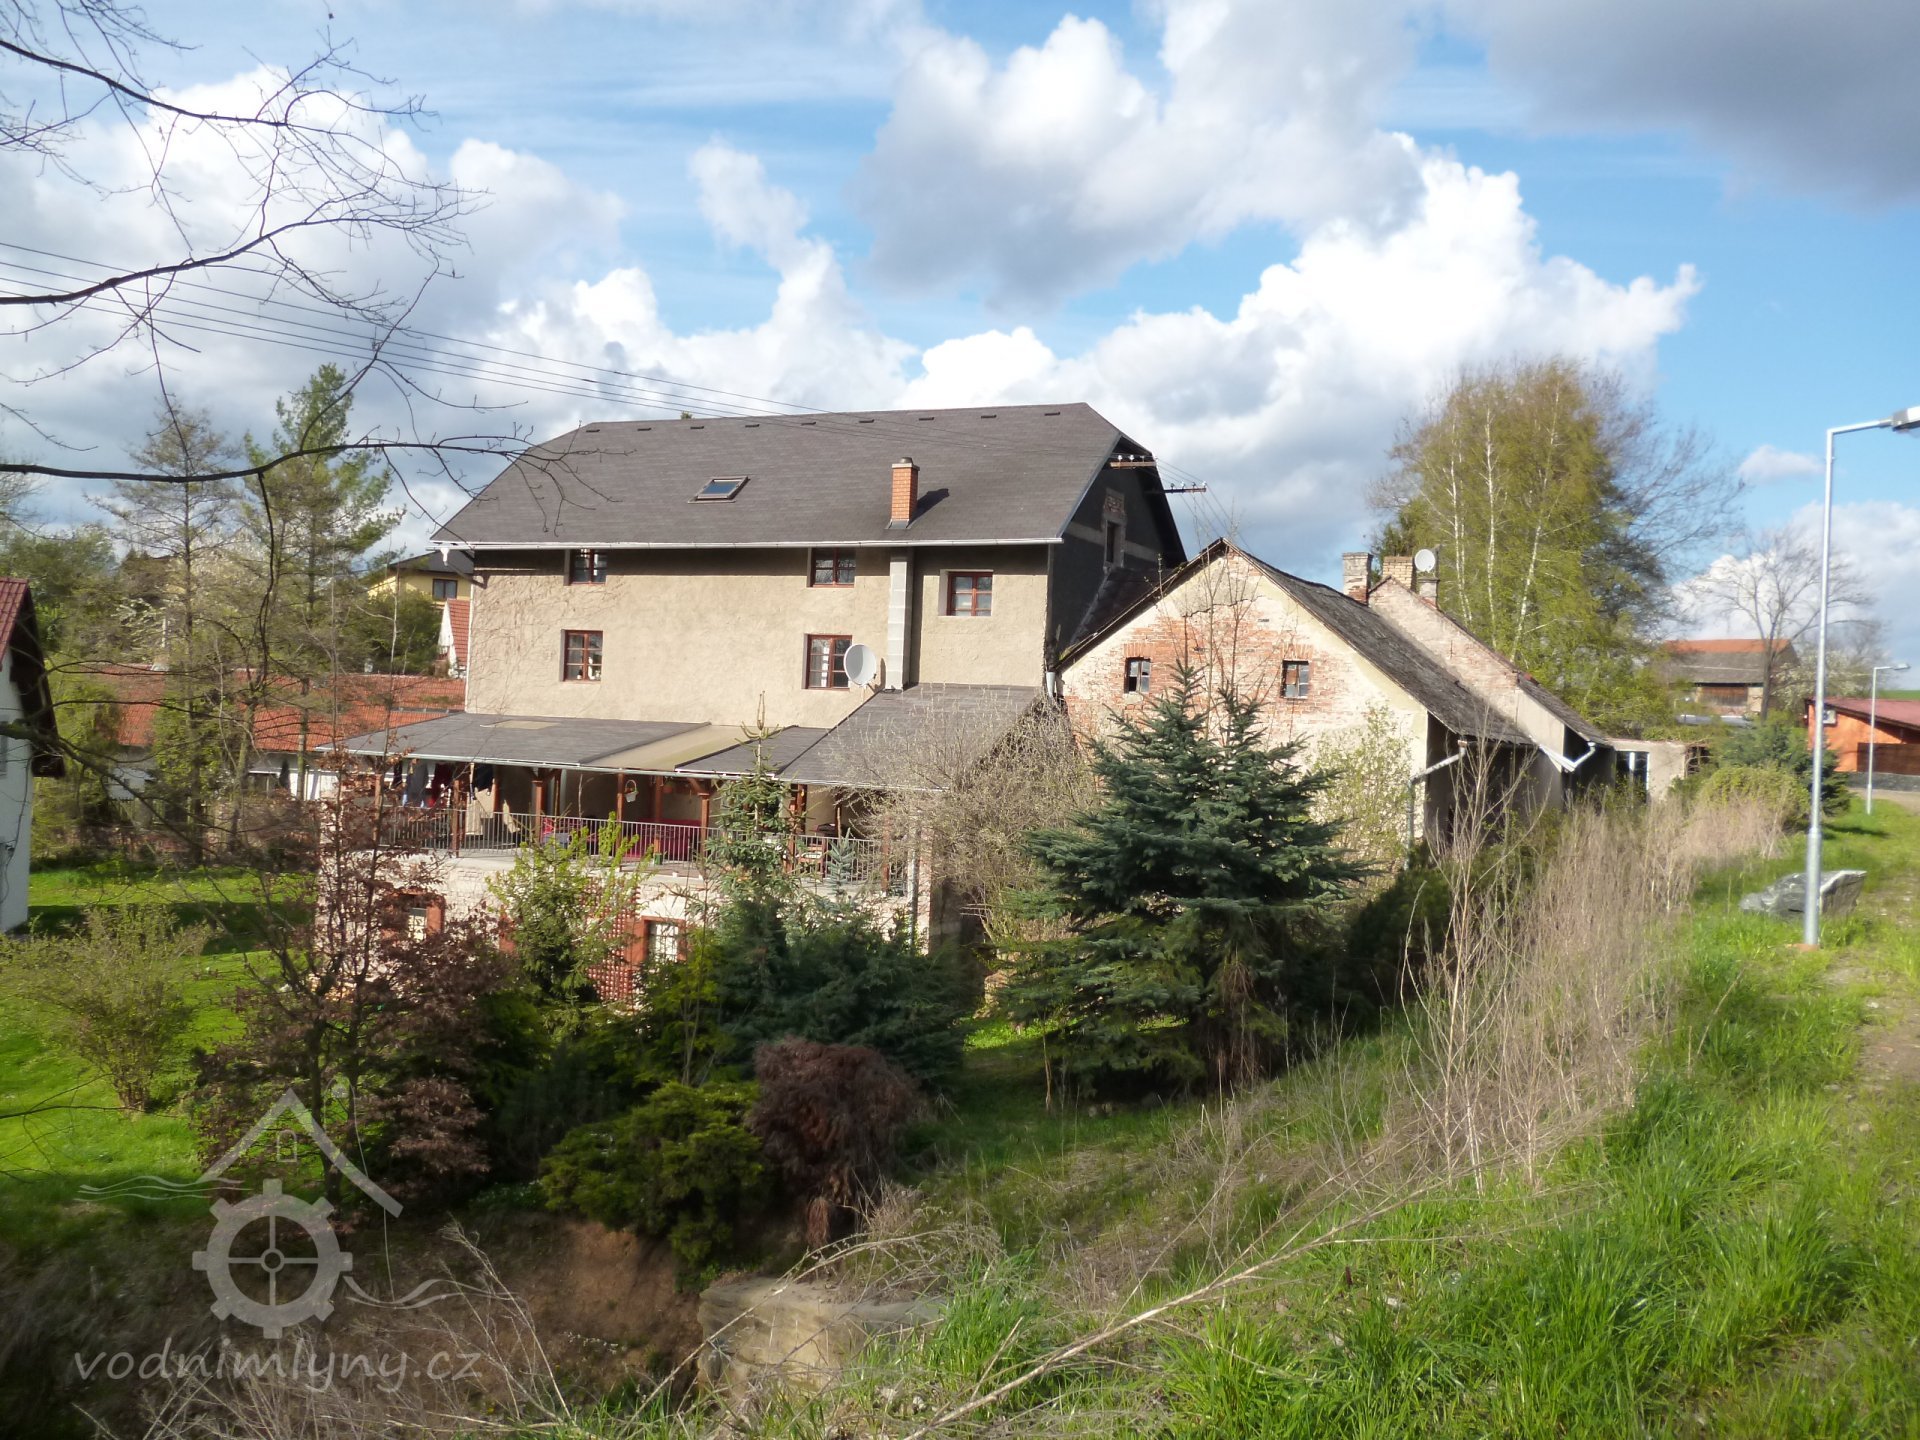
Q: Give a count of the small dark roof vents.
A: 9